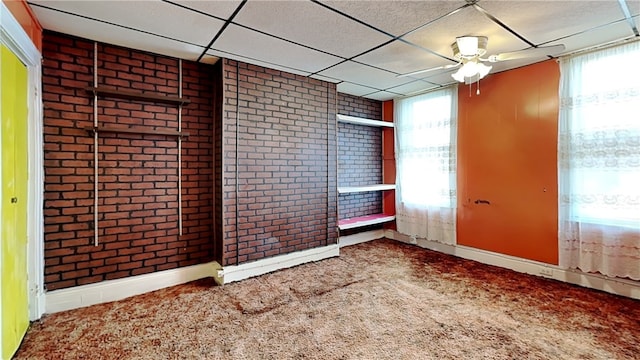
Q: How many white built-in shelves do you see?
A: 3